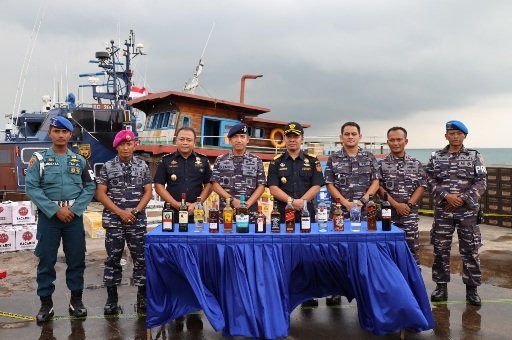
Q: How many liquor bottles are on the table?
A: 15